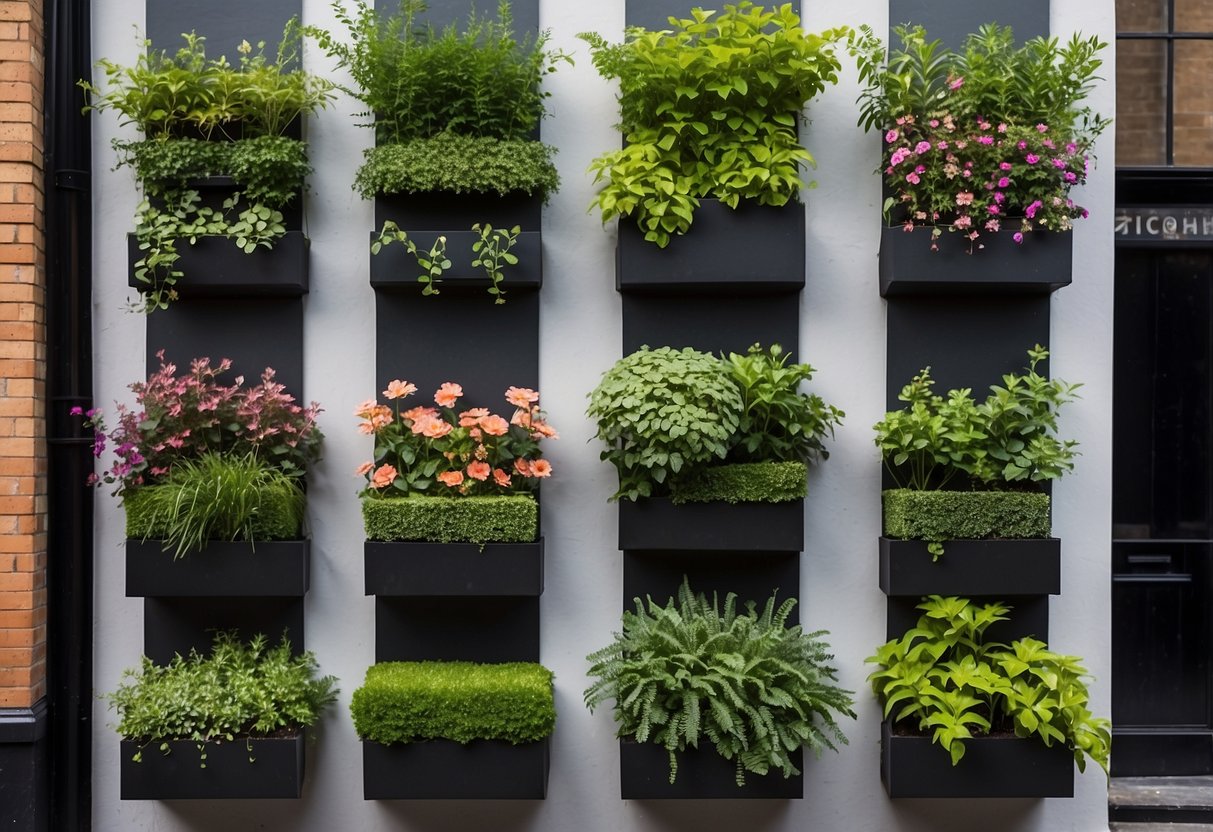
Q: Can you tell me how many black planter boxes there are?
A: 12